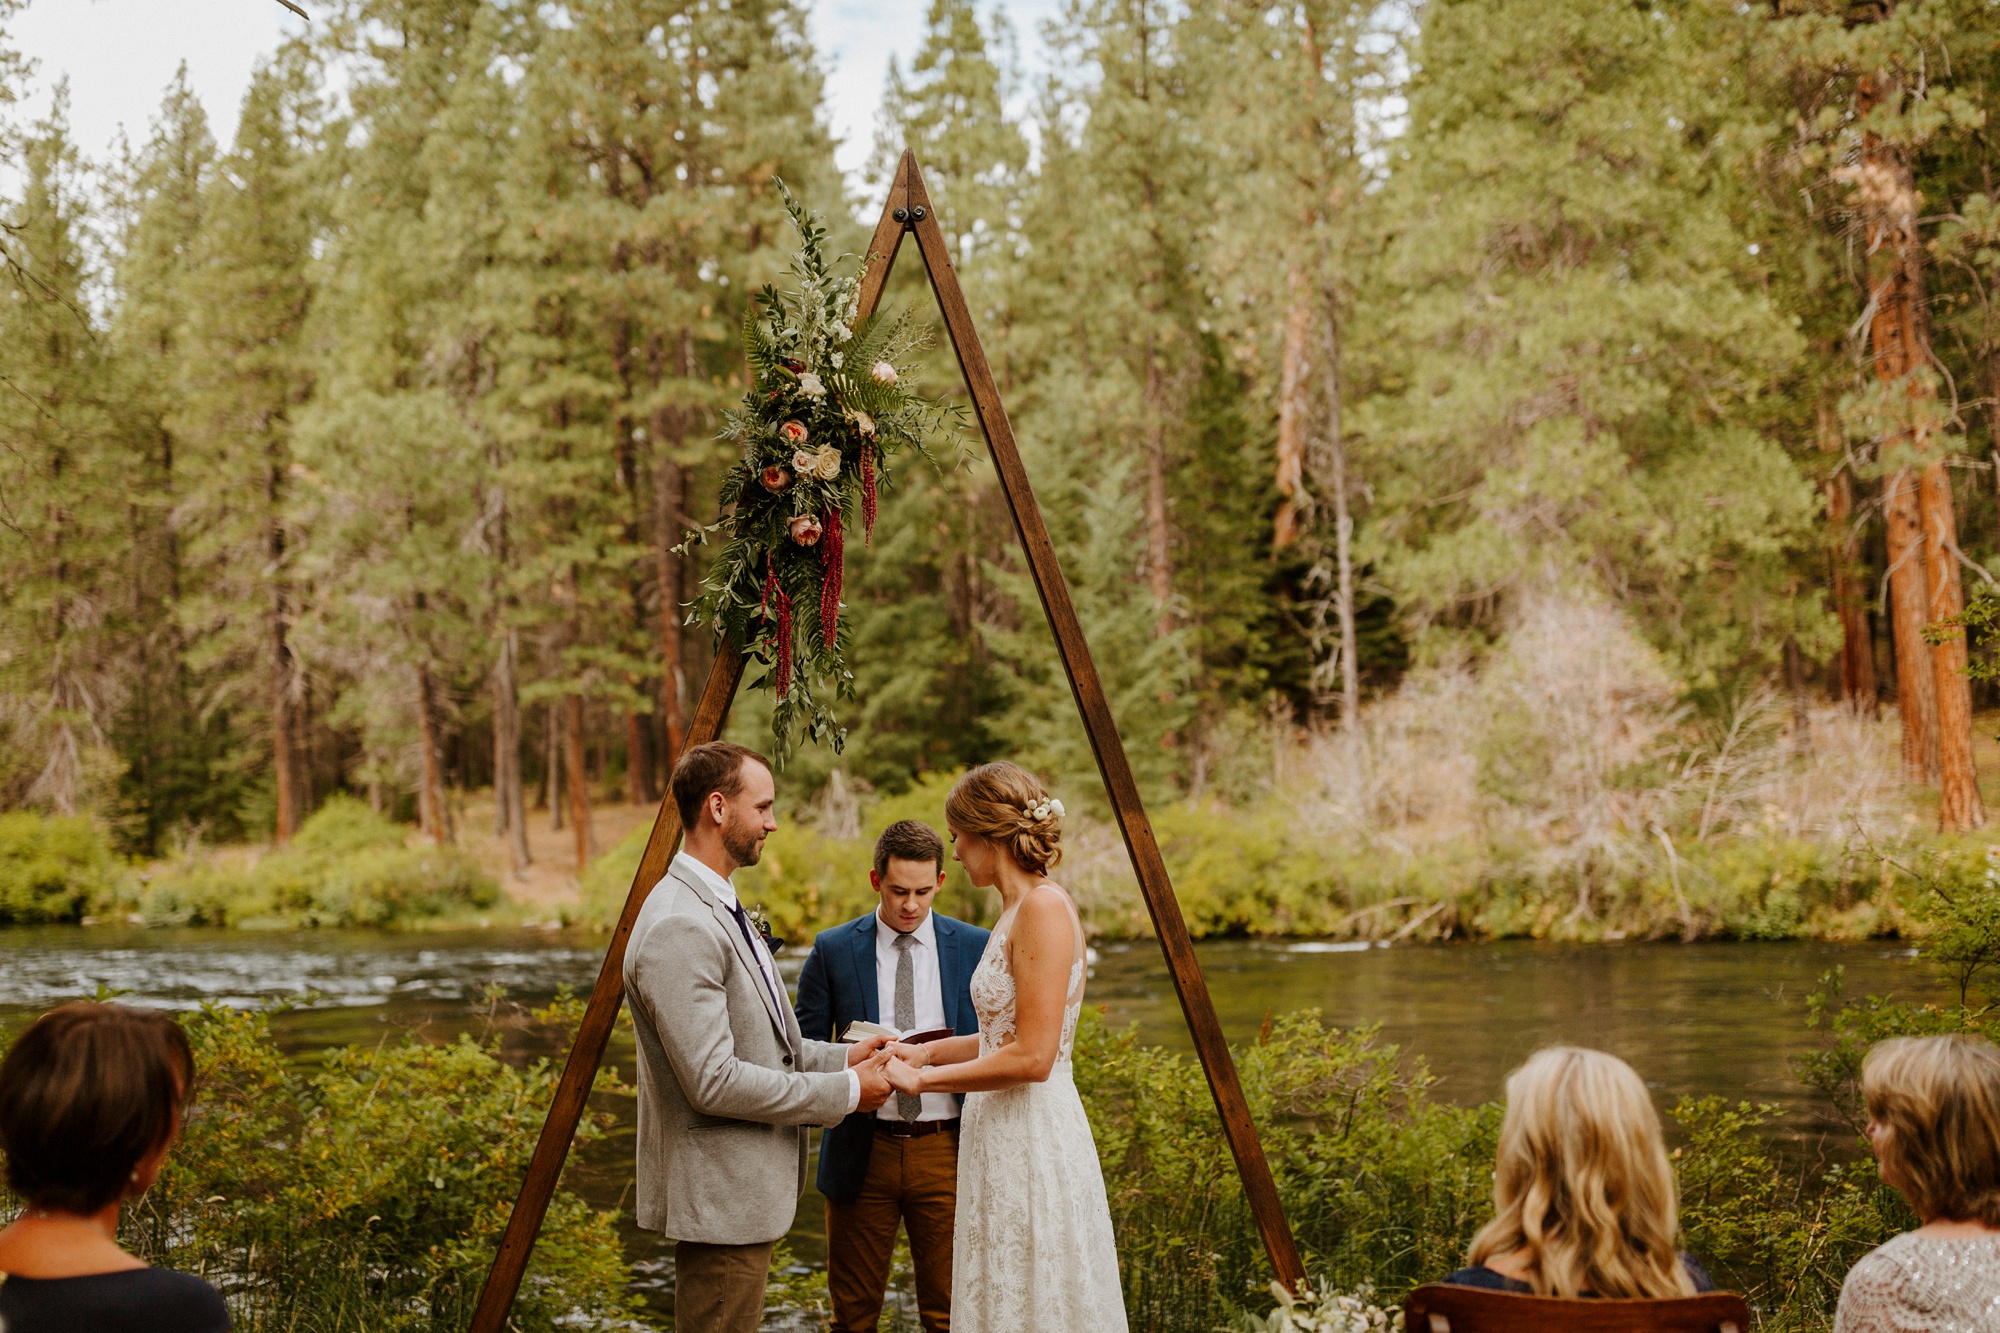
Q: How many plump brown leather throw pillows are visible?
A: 0